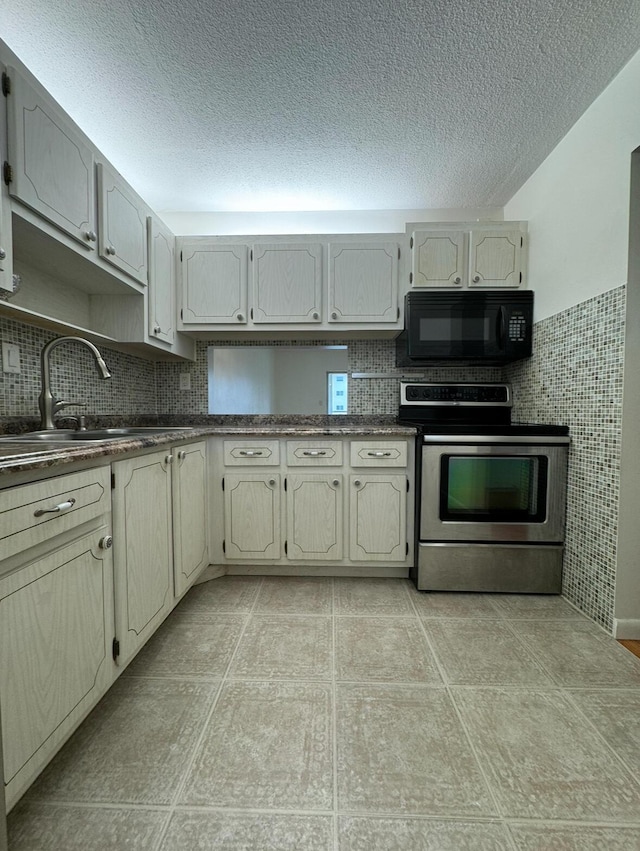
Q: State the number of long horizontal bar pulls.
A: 4